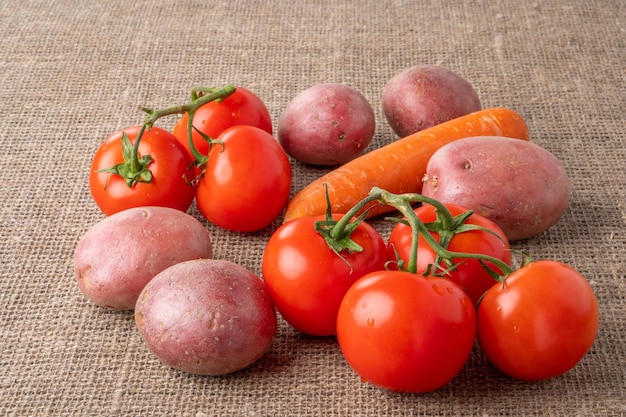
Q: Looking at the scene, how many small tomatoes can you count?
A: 7